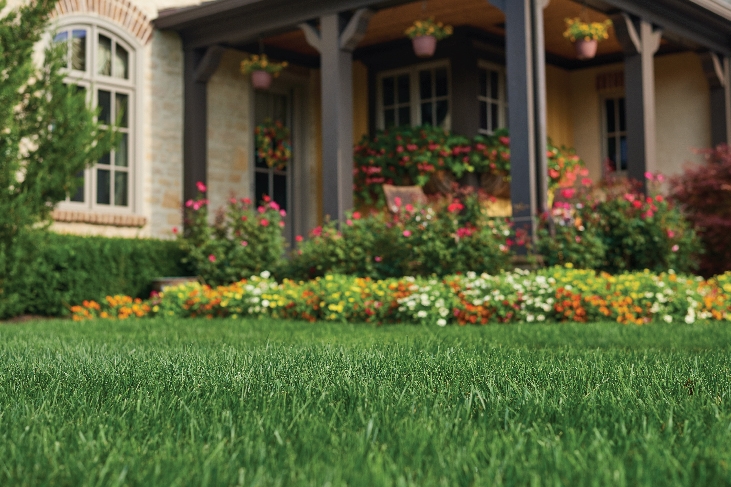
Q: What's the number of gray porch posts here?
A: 5